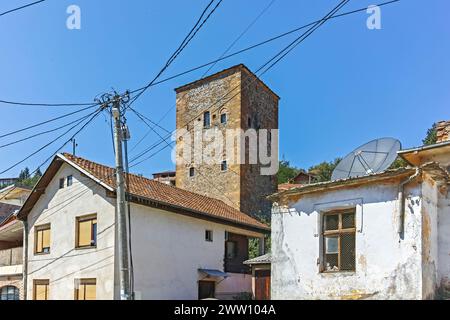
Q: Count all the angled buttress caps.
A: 0